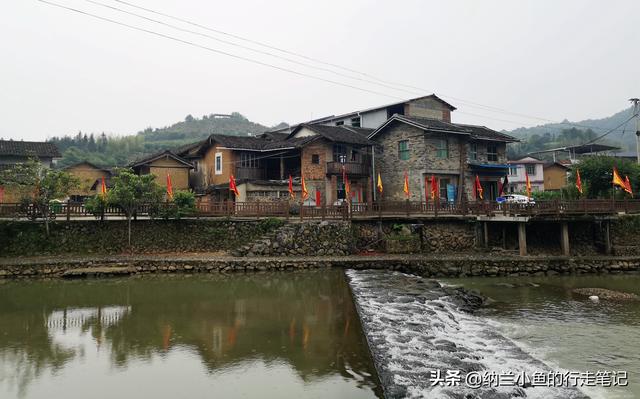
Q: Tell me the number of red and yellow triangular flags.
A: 14